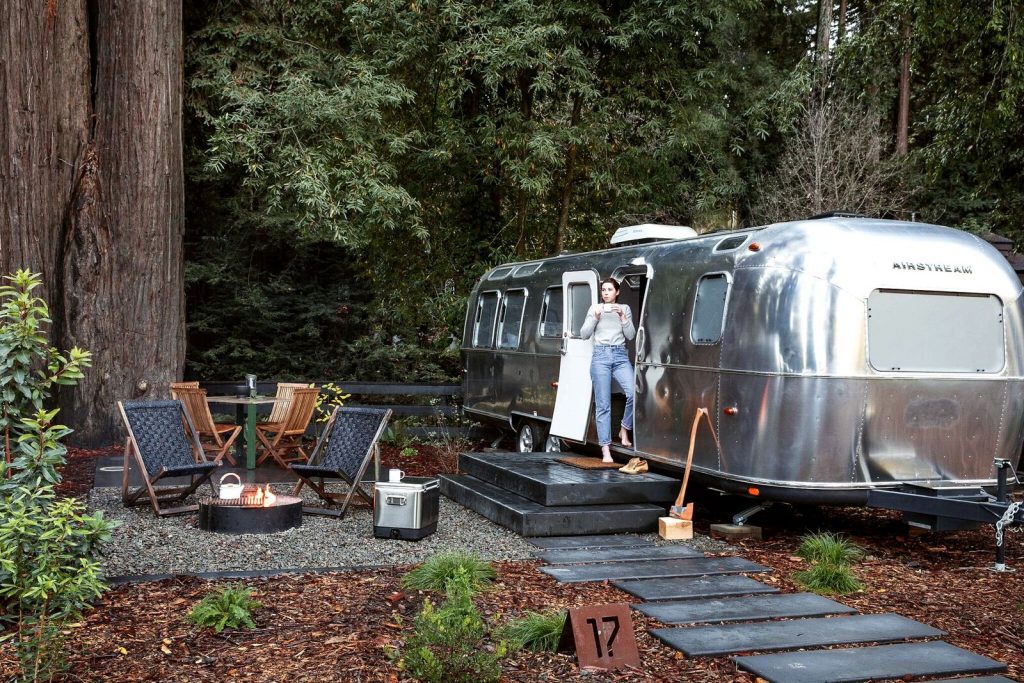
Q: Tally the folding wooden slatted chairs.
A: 4